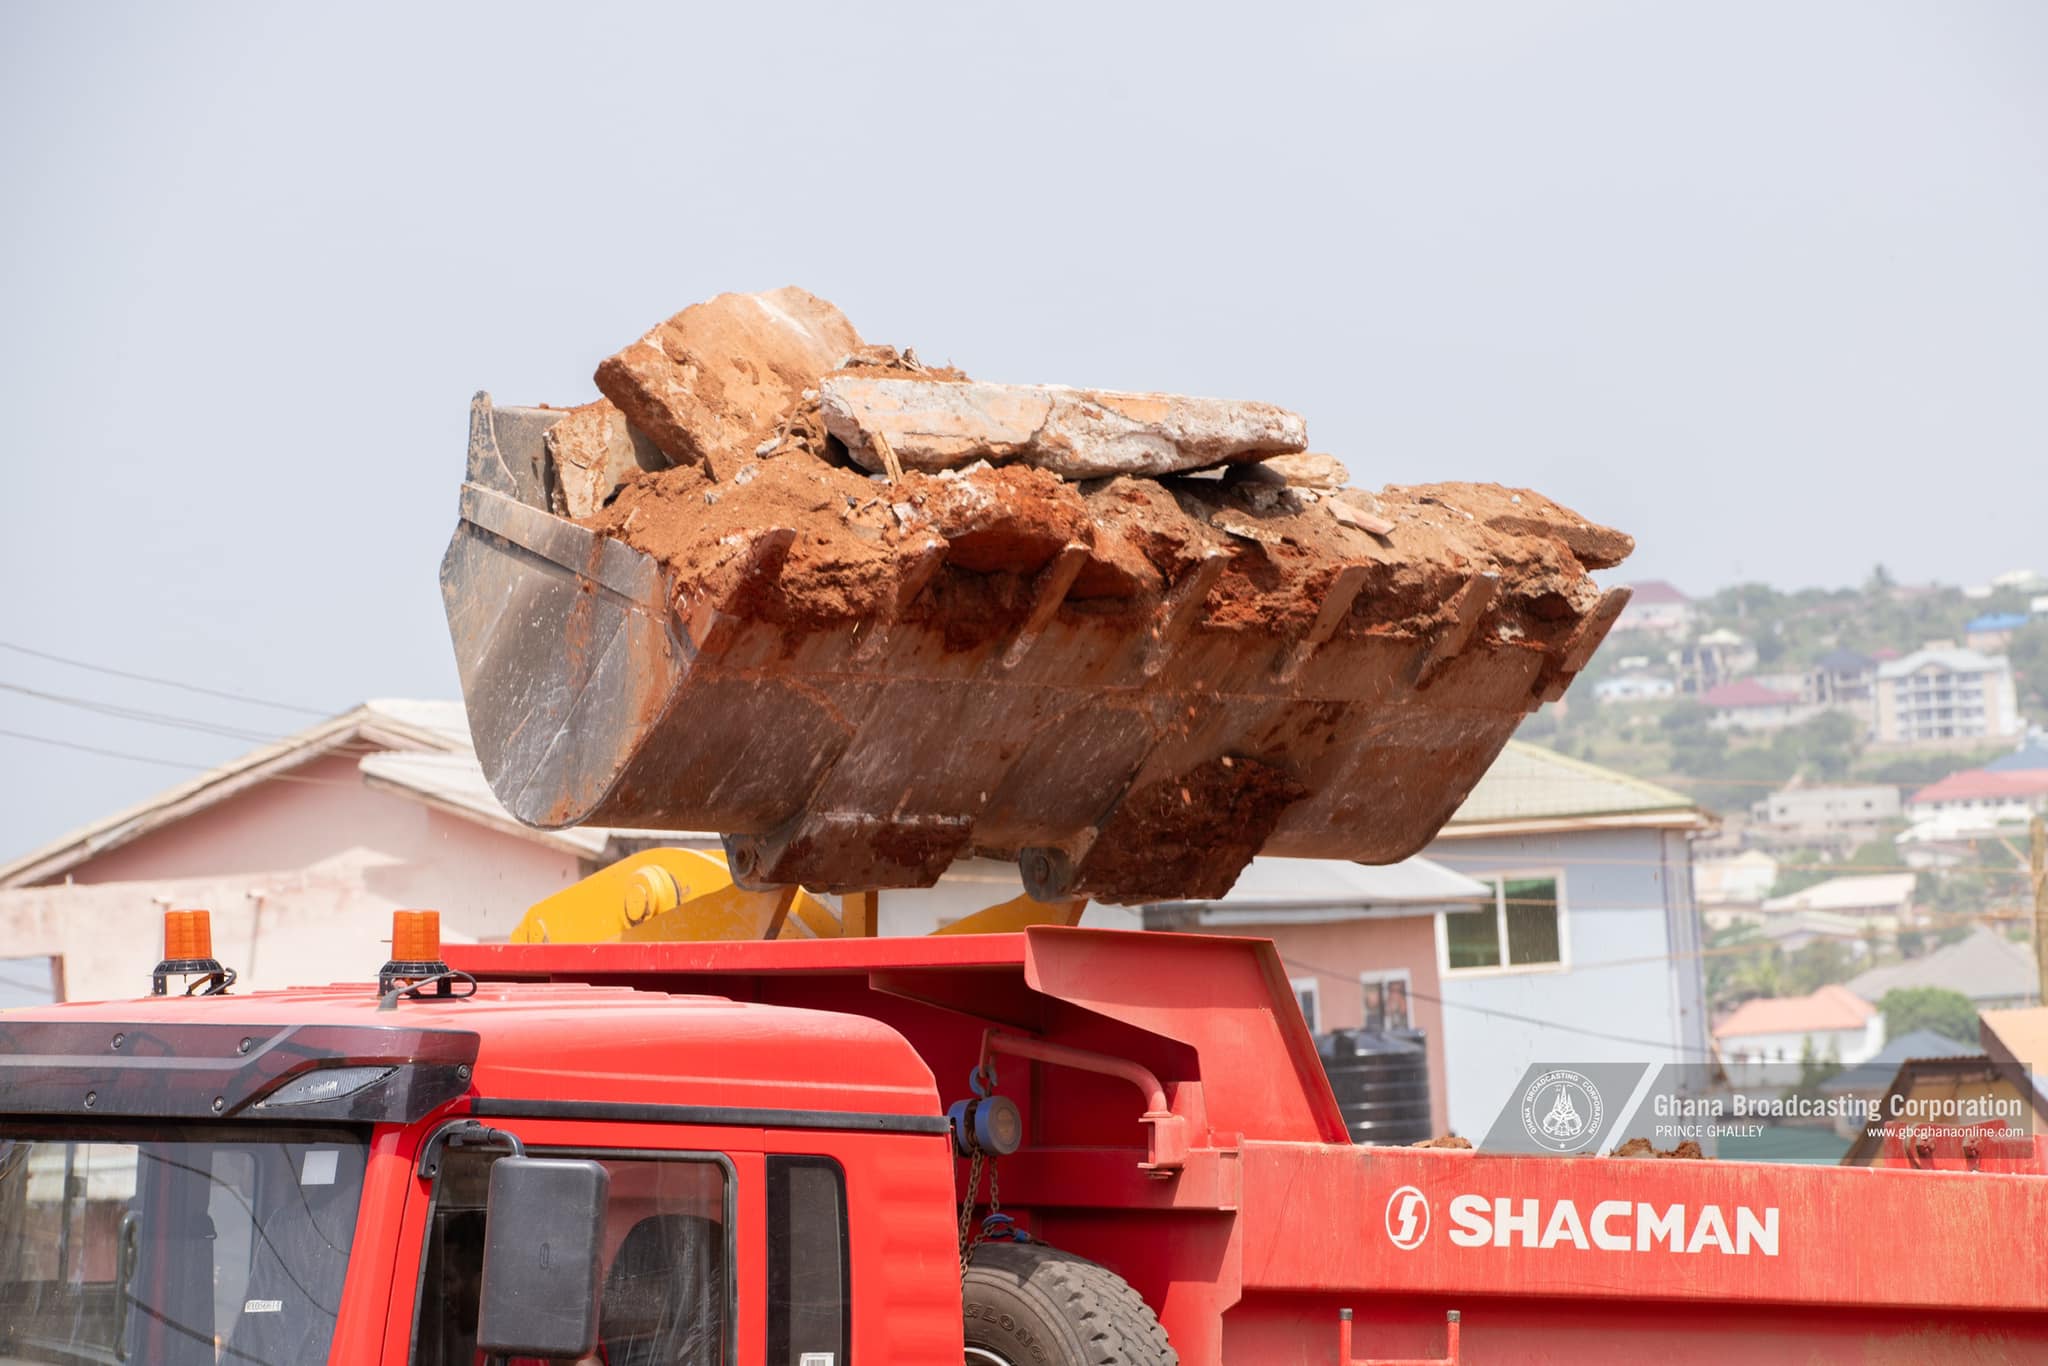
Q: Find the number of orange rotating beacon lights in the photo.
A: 2